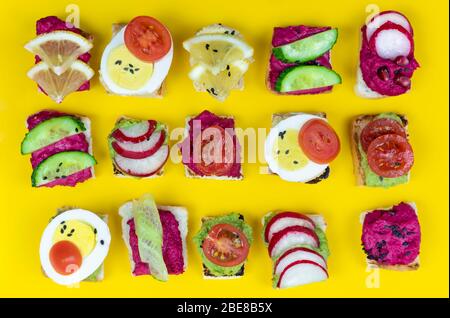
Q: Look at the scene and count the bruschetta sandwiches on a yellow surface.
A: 15